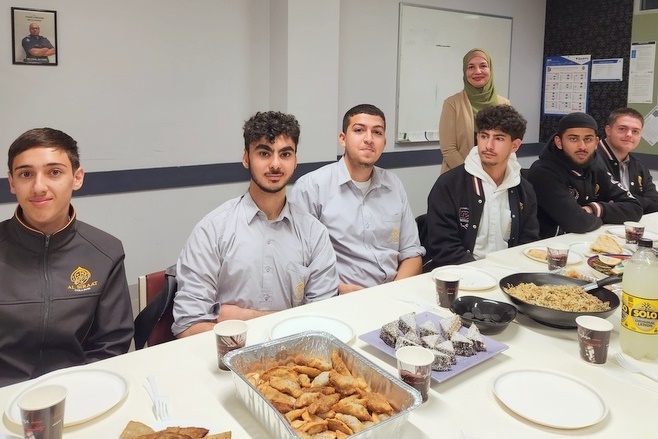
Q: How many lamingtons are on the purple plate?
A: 11